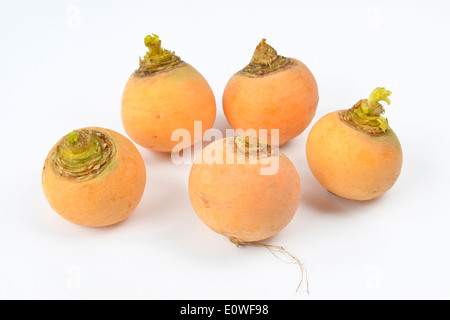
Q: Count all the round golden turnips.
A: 5